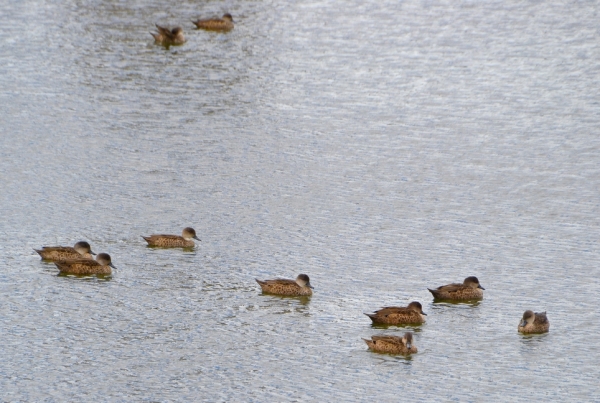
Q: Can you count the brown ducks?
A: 10